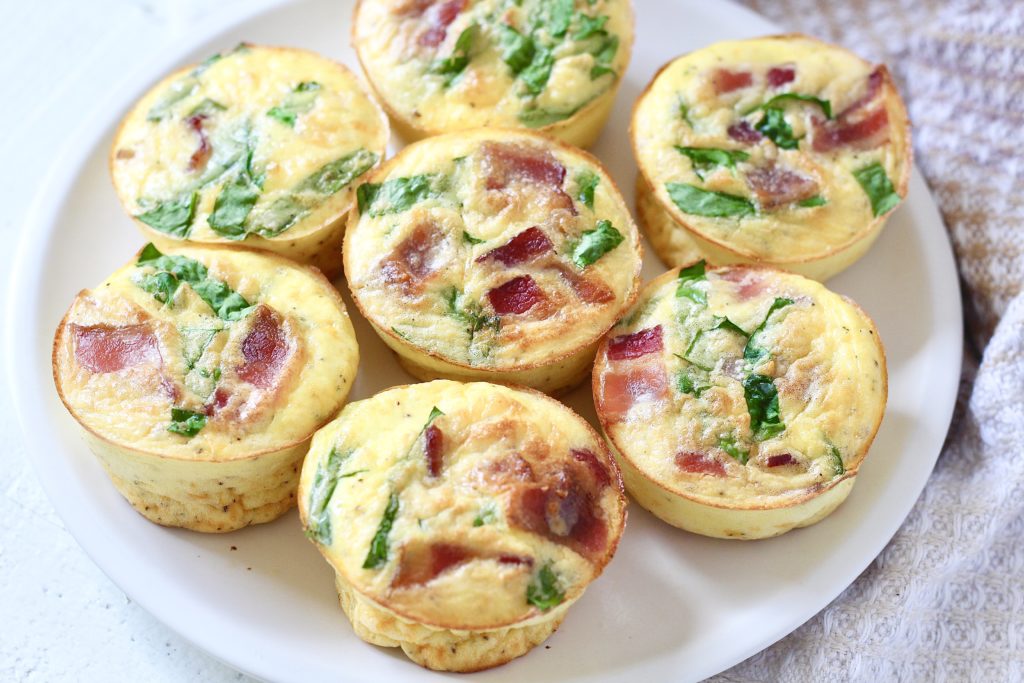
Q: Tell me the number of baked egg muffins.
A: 7